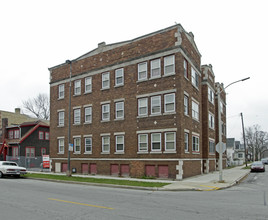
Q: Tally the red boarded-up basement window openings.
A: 7